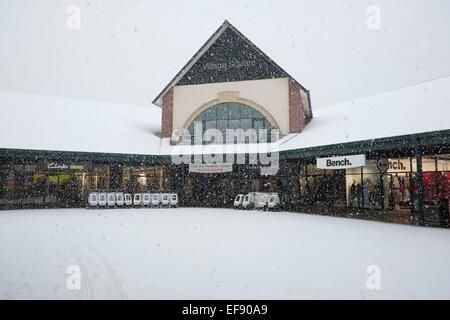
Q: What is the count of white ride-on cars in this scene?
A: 14